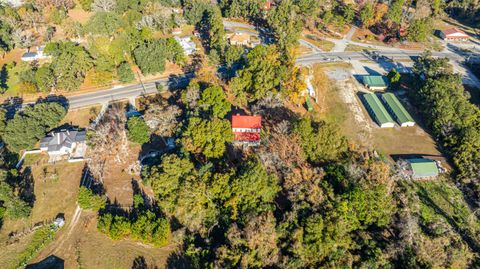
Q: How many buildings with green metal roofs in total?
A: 4